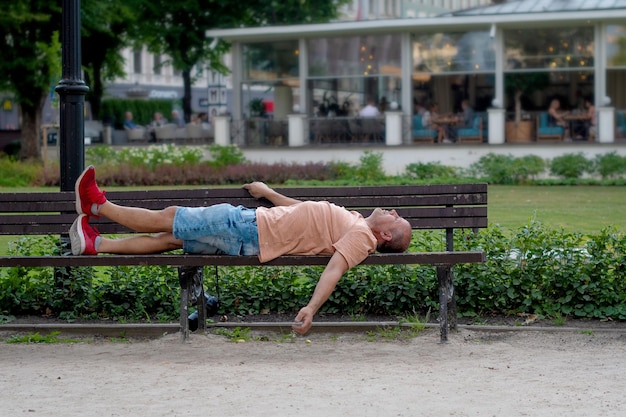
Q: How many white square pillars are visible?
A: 5